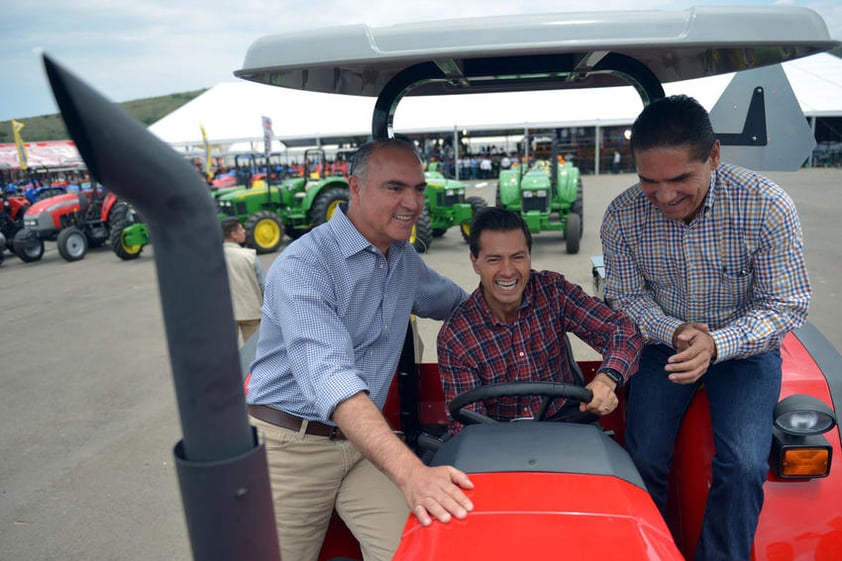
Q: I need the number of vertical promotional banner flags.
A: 3